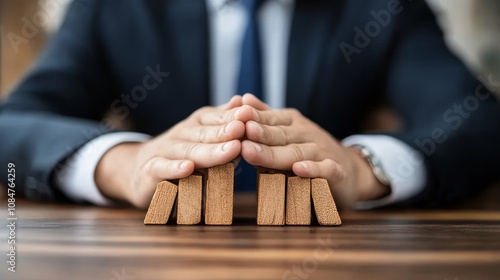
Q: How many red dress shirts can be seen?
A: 0